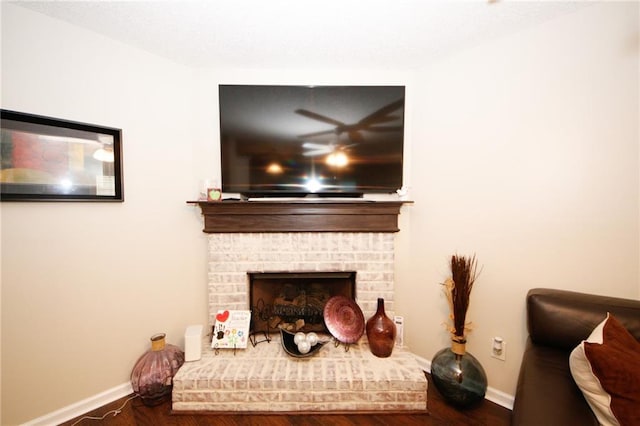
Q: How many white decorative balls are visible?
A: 3